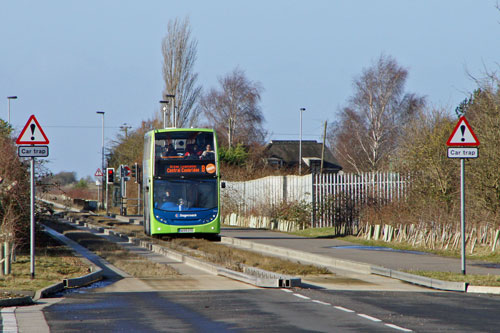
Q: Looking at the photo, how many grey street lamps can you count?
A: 5